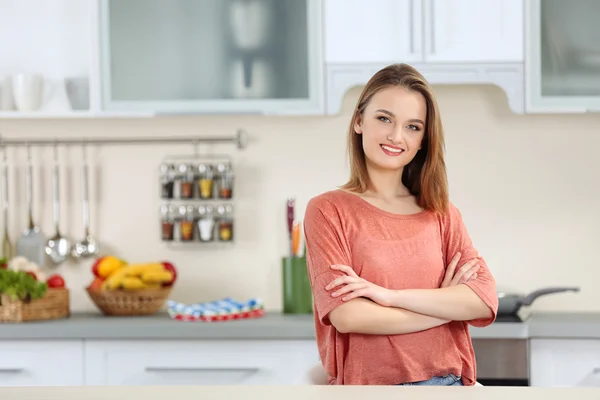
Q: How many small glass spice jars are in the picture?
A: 8